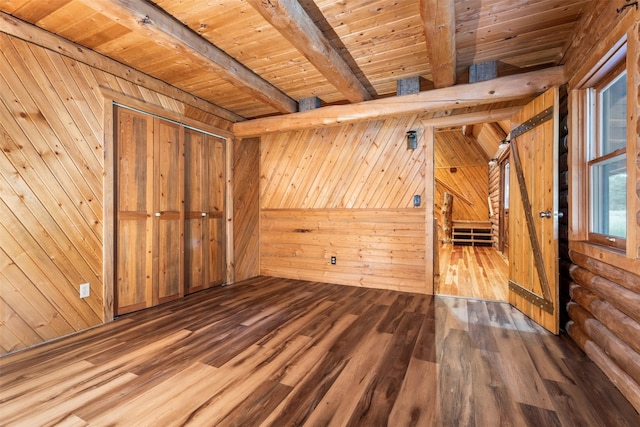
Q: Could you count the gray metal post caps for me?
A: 3